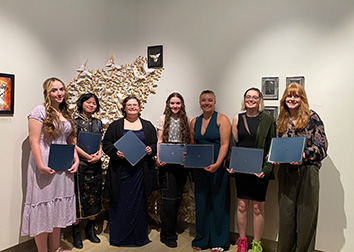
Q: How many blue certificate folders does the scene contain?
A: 7